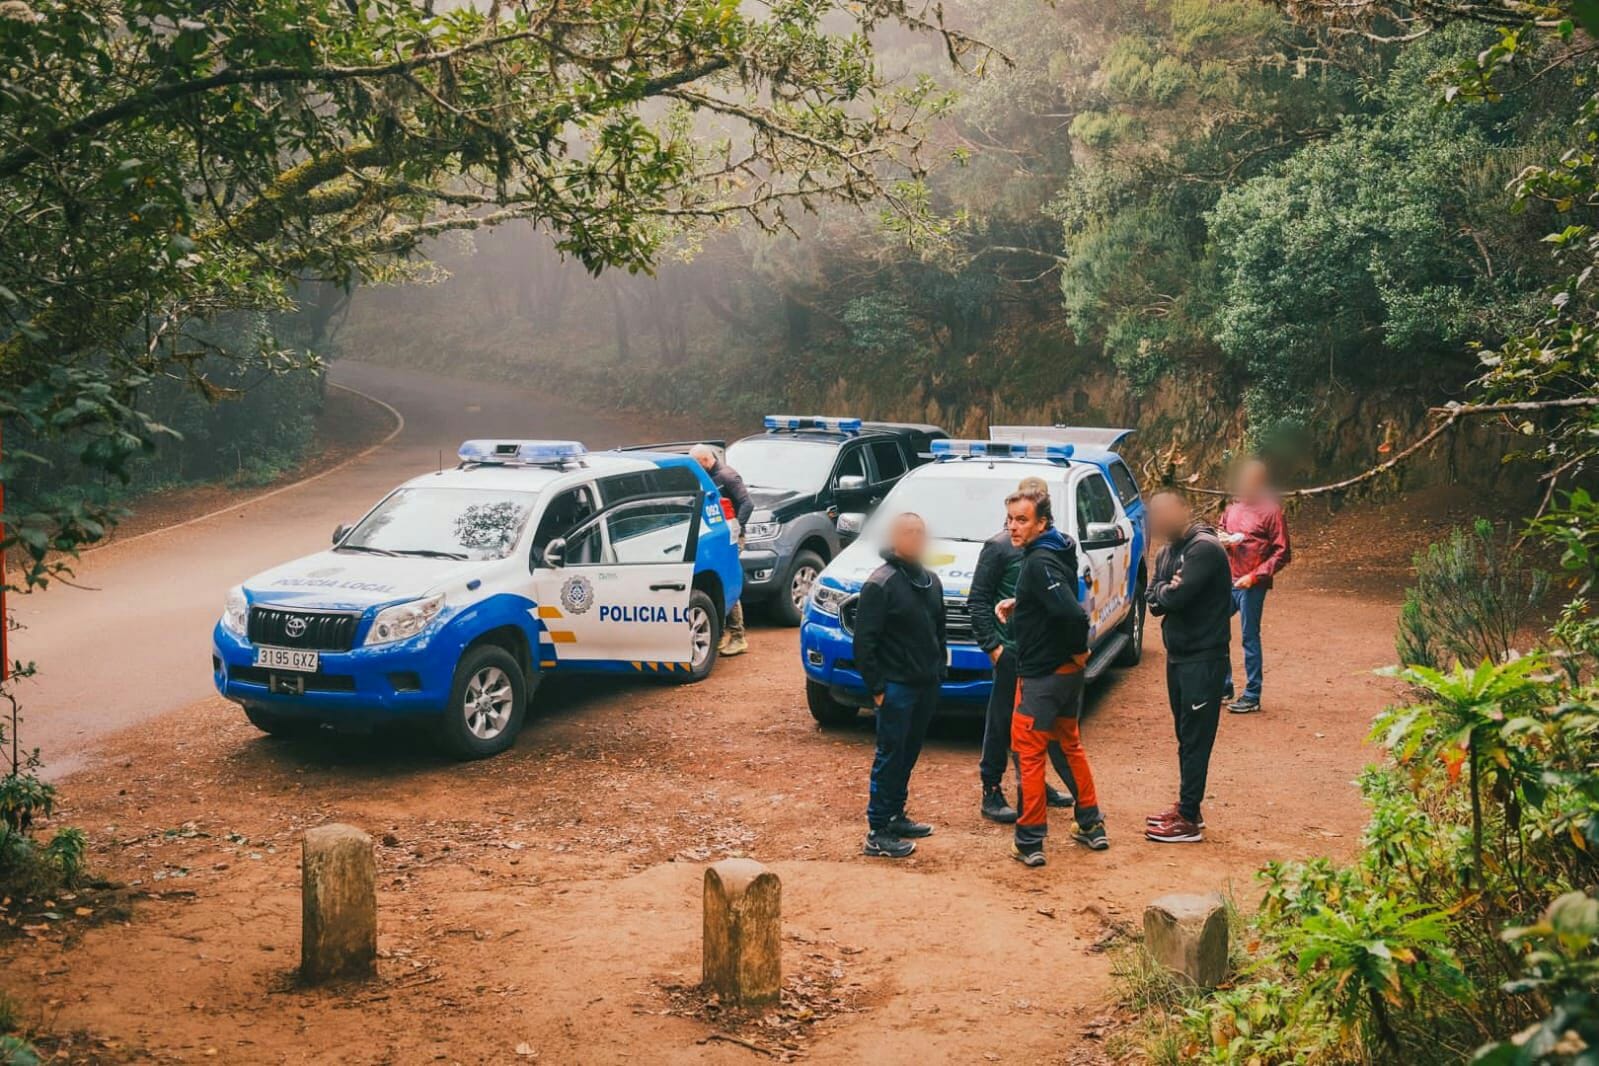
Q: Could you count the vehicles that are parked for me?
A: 3